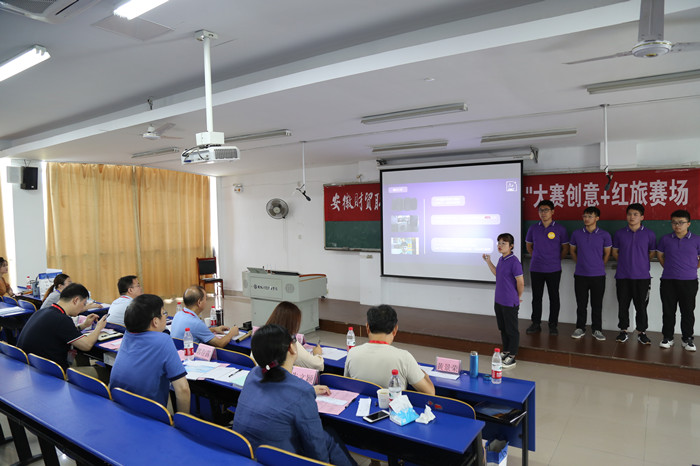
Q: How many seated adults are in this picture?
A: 9